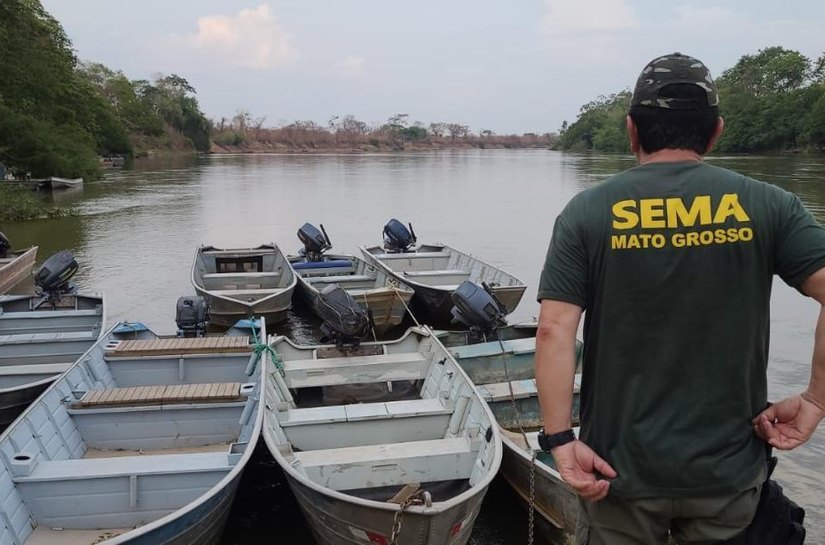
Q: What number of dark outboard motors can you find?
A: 7